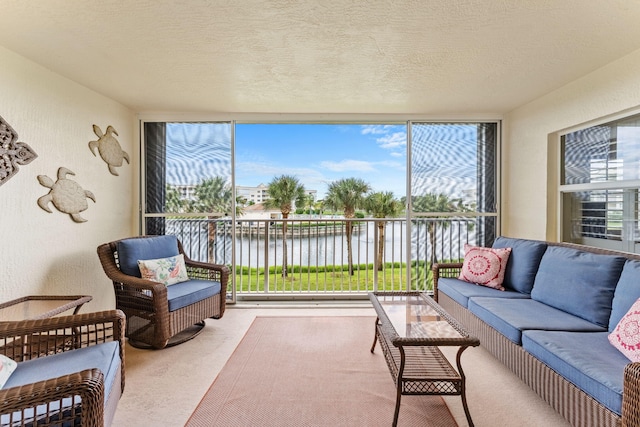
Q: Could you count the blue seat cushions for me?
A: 5